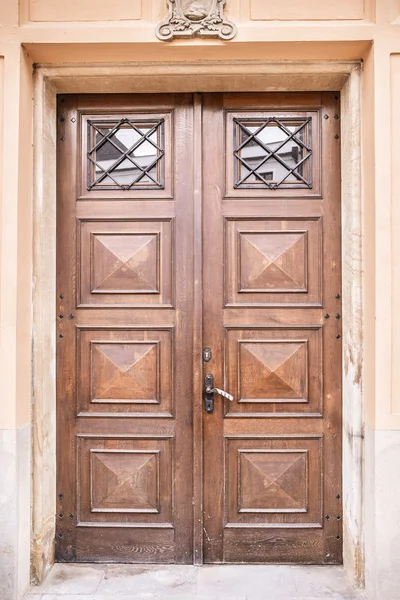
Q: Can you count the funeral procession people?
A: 0